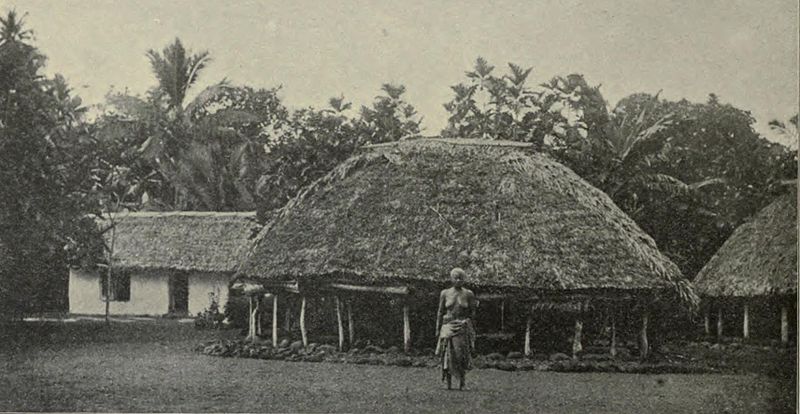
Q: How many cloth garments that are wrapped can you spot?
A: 1